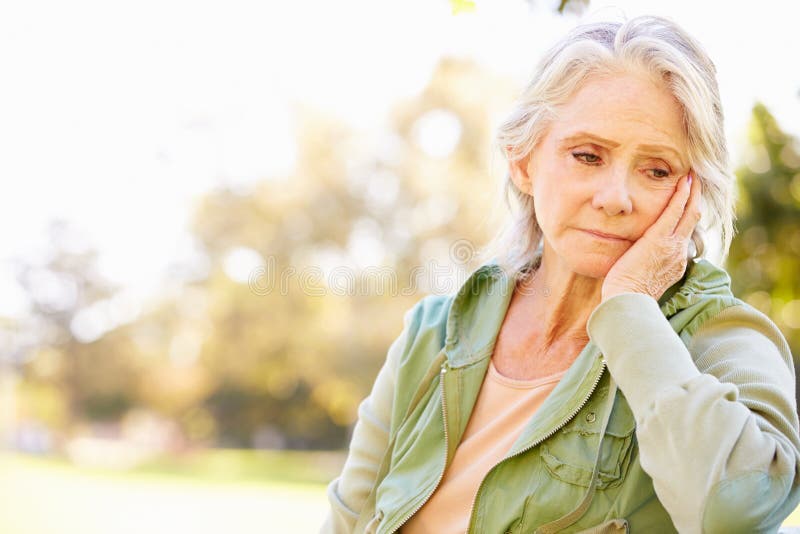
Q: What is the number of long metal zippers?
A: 2